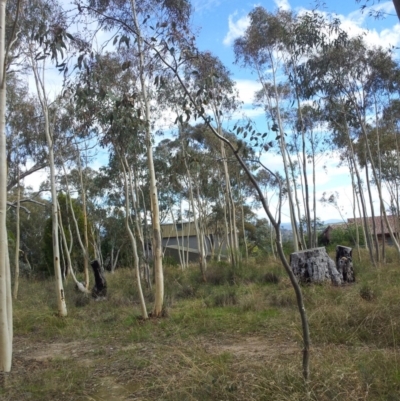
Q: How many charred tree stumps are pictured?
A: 3